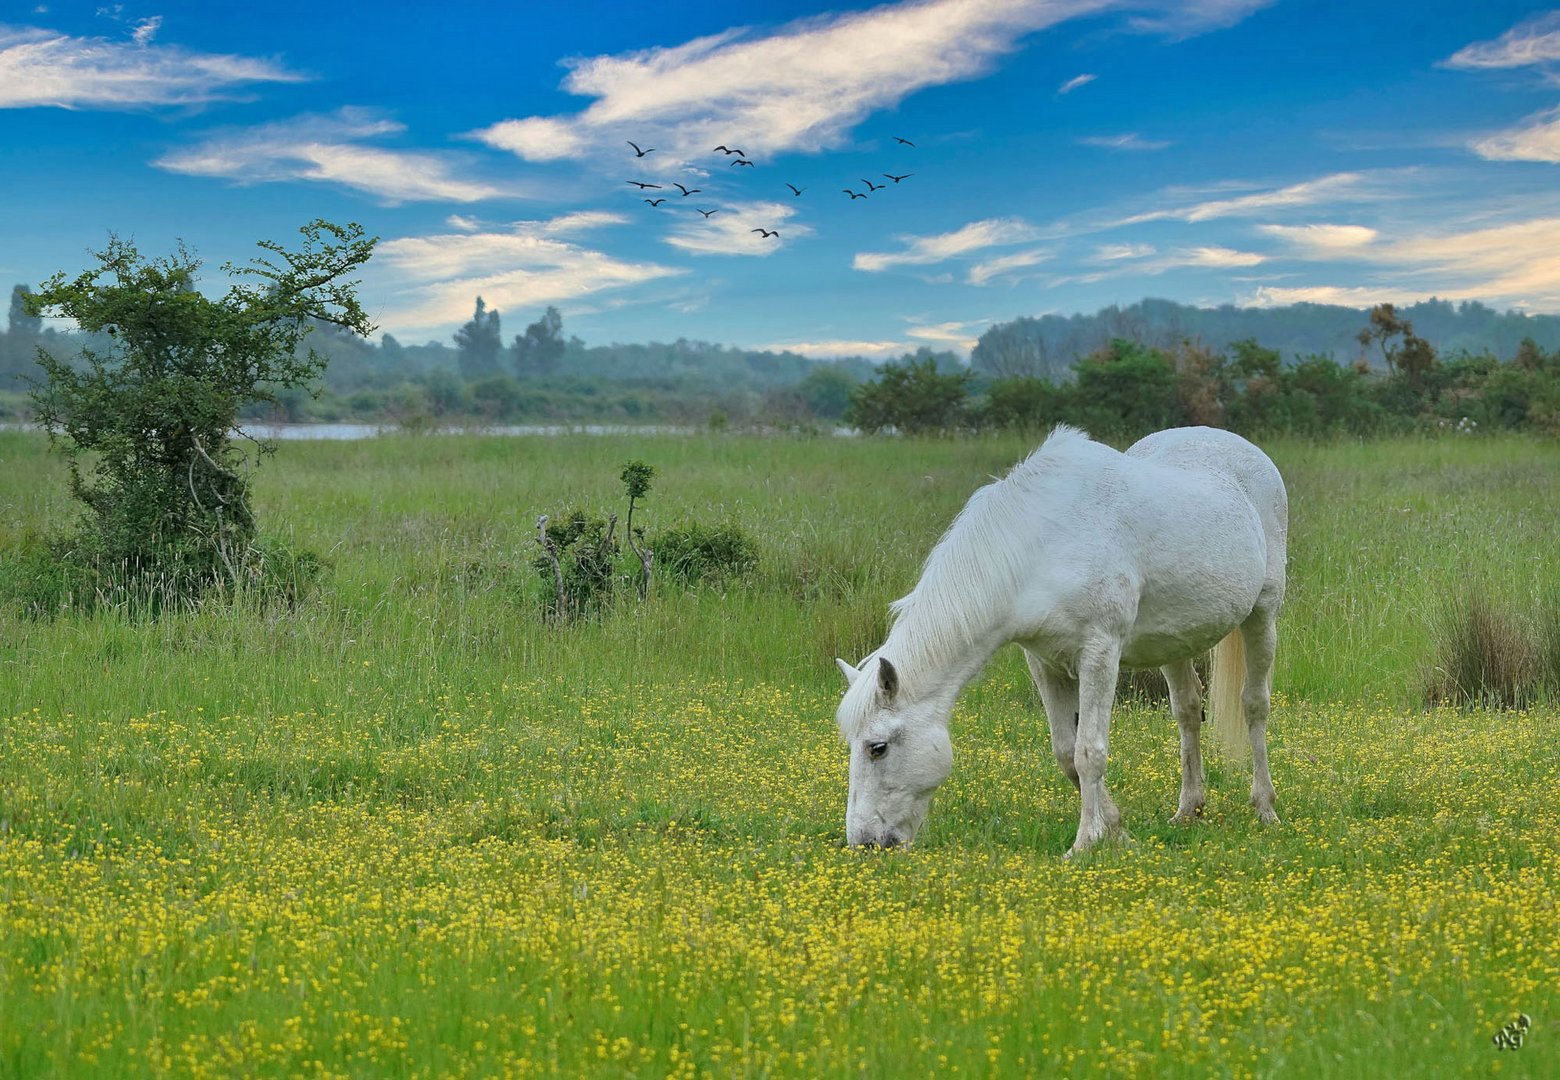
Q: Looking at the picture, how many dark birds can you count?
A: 13